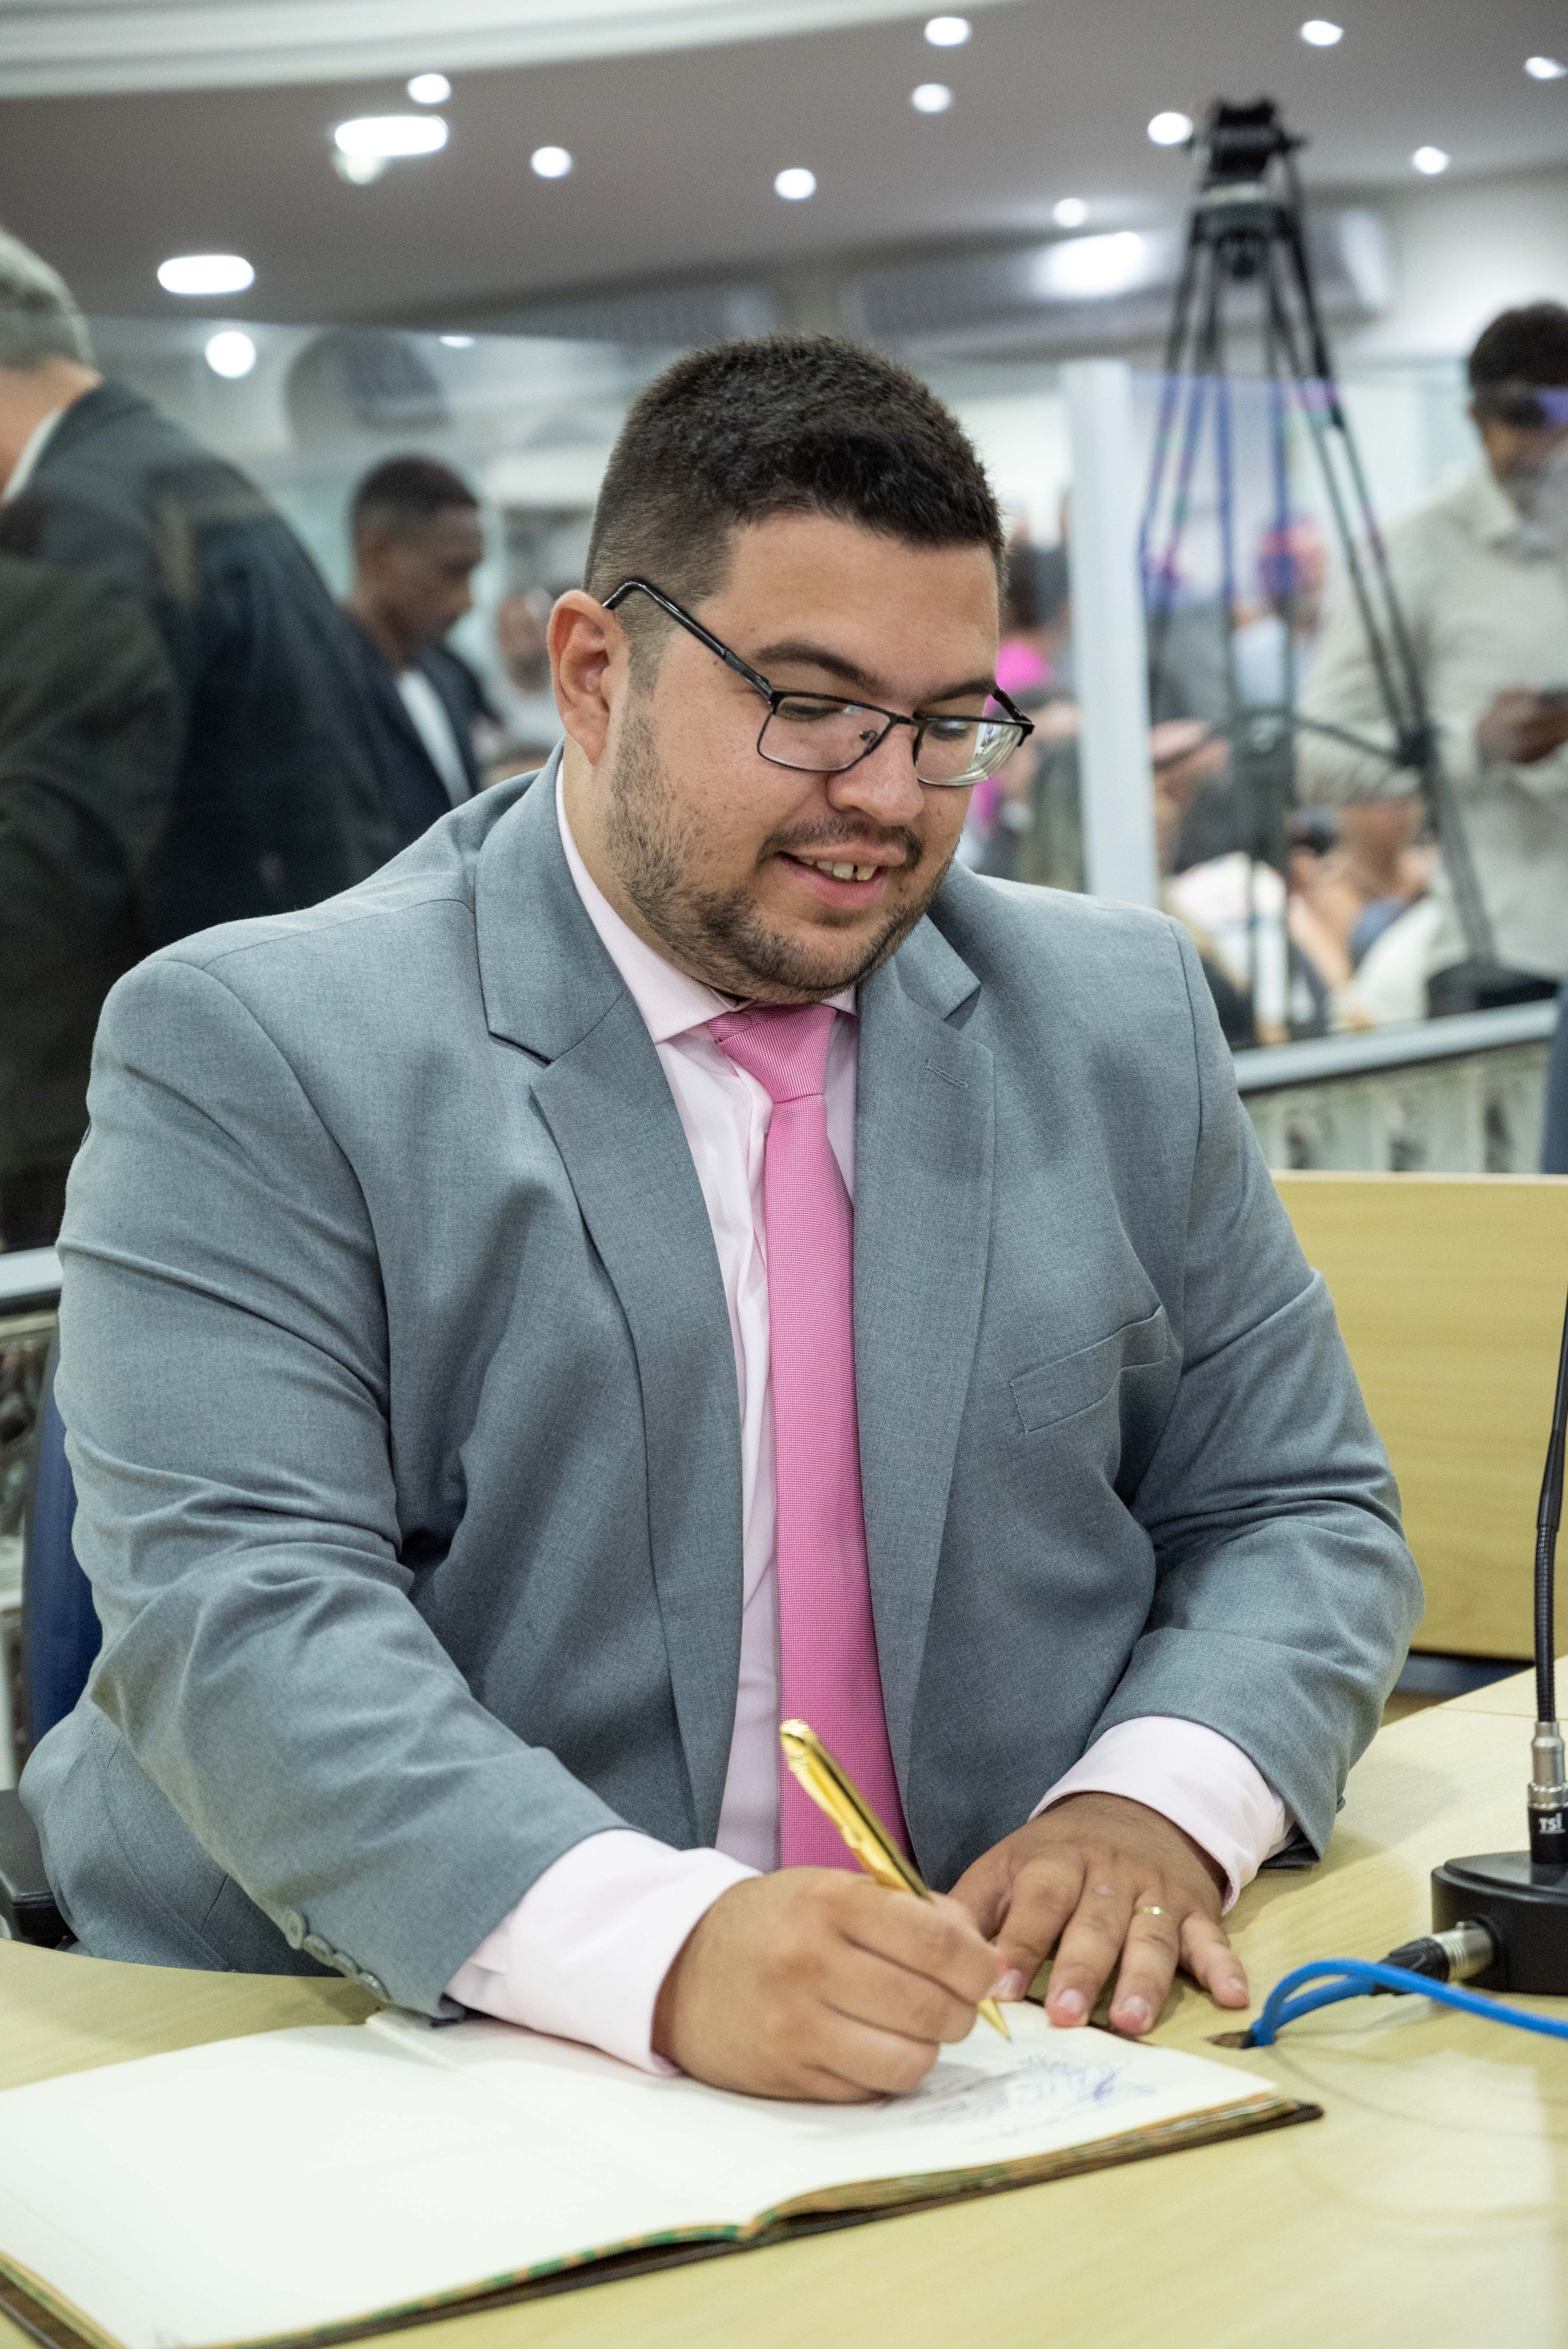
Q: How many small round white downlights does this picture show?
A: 11